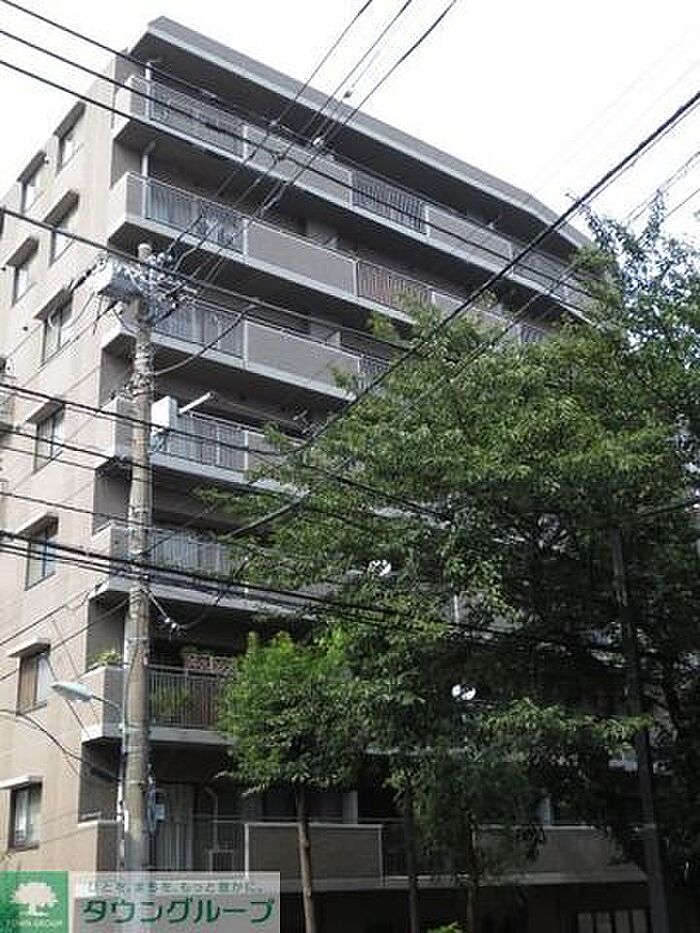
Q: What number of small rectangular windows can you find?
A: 9